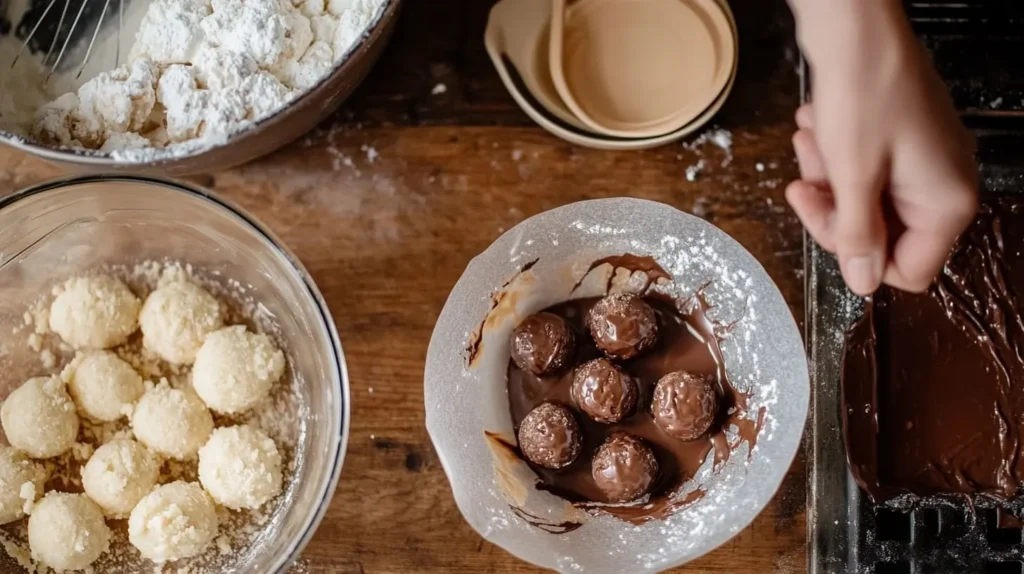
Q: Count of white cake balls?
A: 11